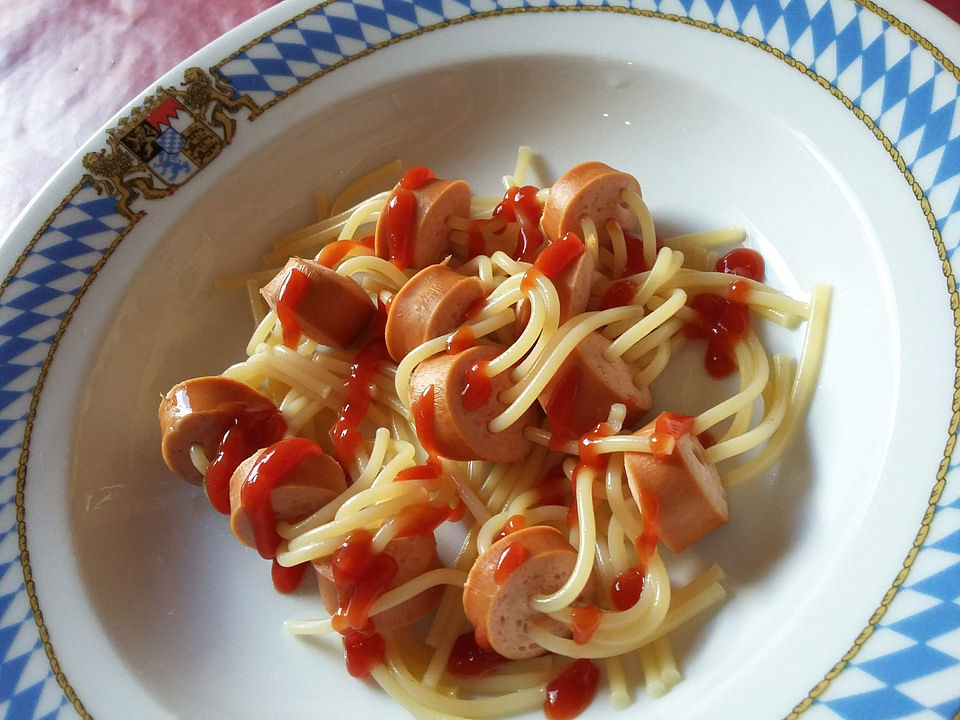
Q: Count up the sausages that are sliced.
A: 12